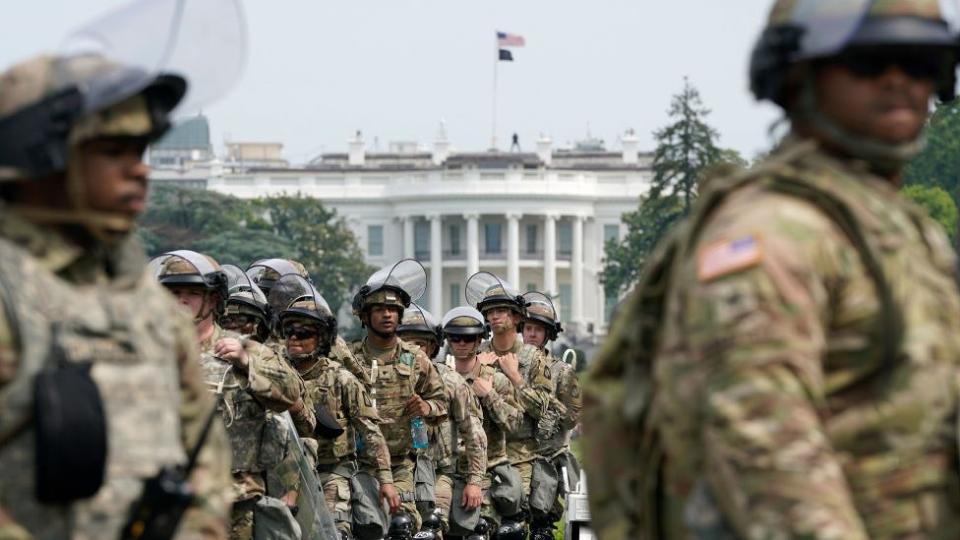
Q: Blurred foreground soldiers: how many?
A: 2